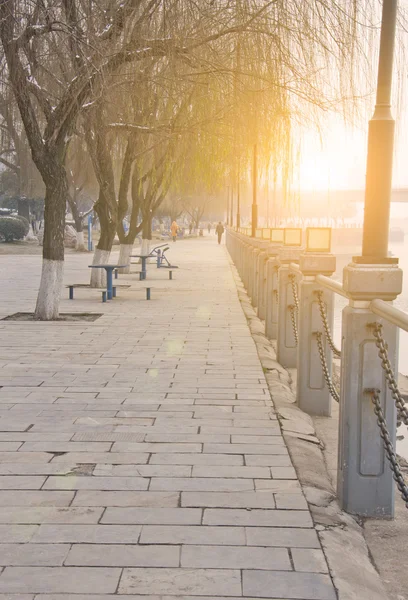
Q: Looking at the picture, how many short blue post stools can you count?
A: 7